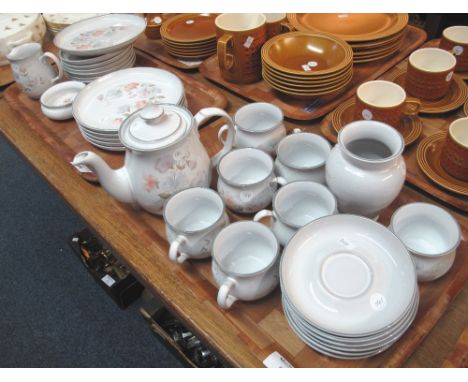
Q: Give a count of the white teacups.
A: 7